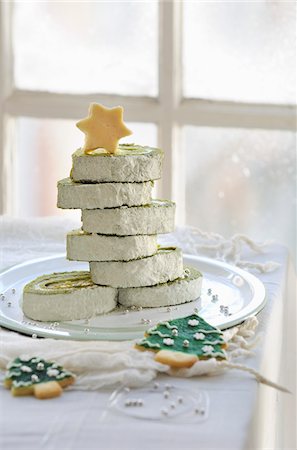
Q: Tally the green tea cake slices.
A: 7